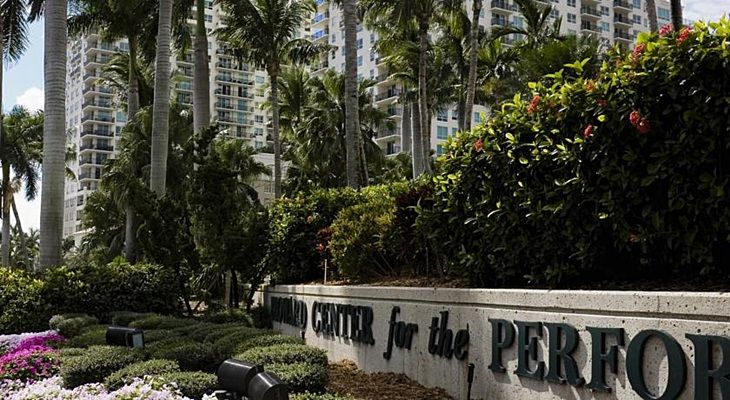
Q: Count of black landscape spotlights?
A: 3